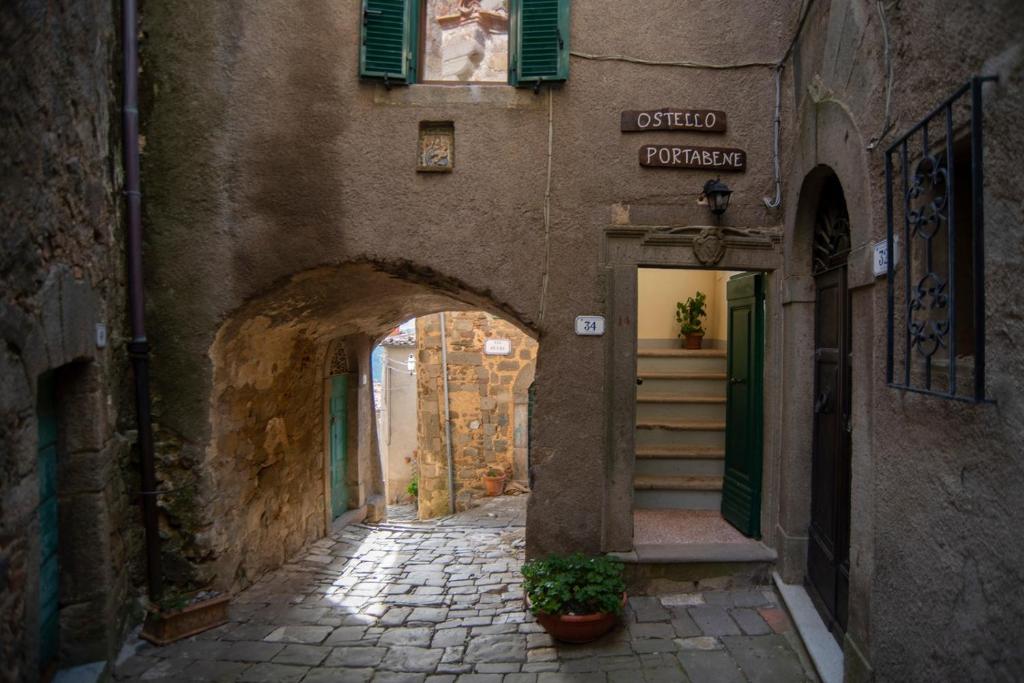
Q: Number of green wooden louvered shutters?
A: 2